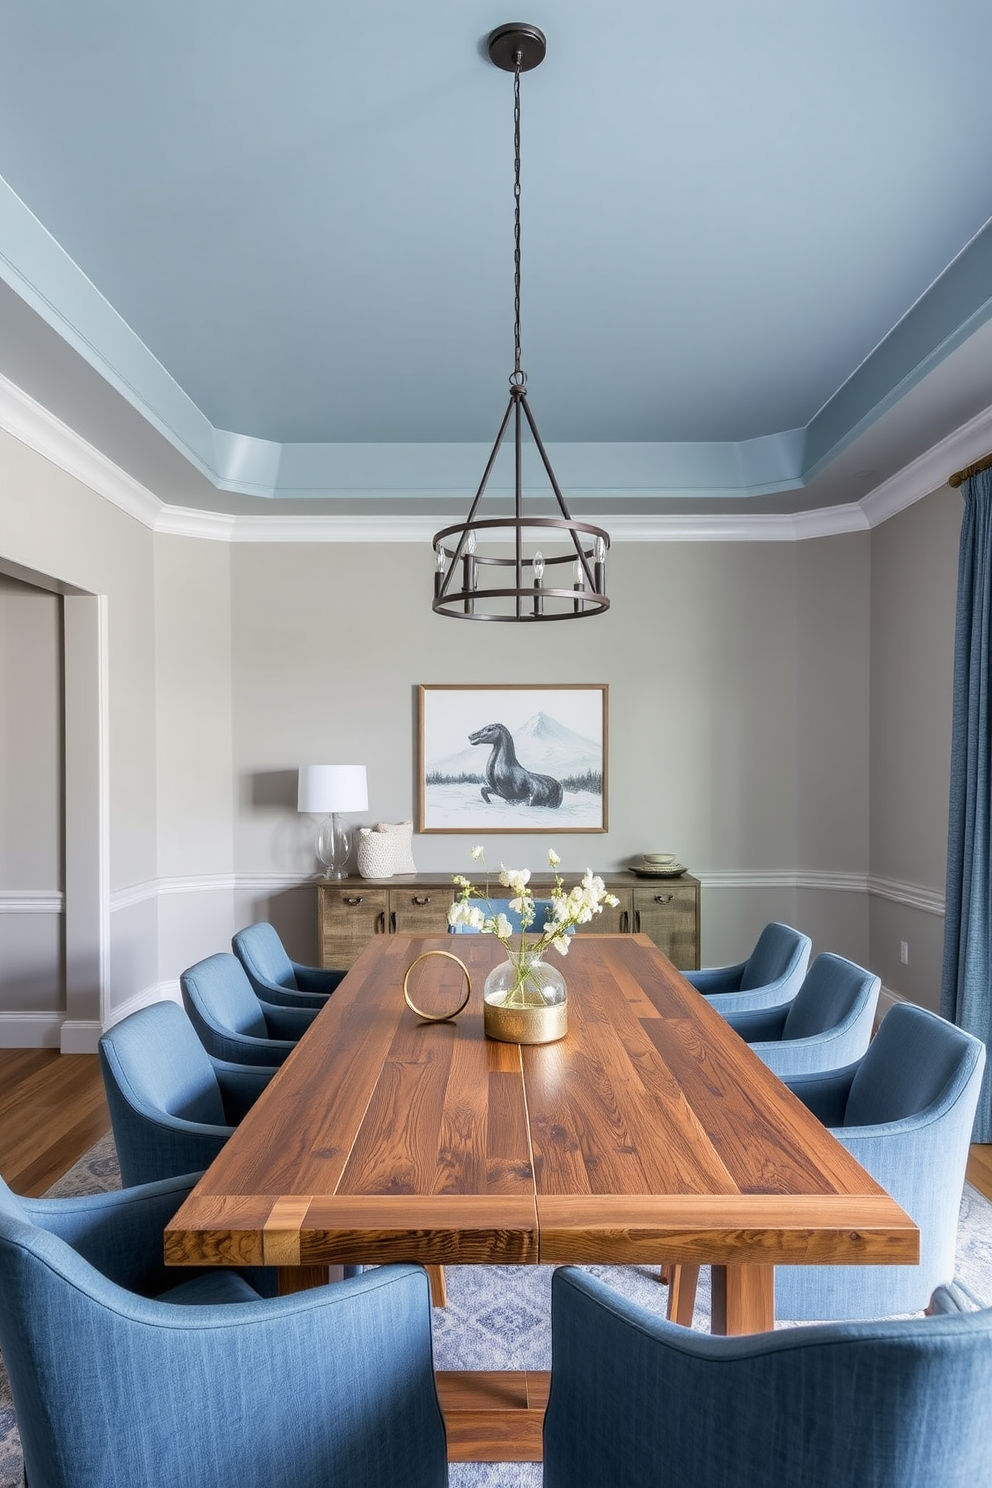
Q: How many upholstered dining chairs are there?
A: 9